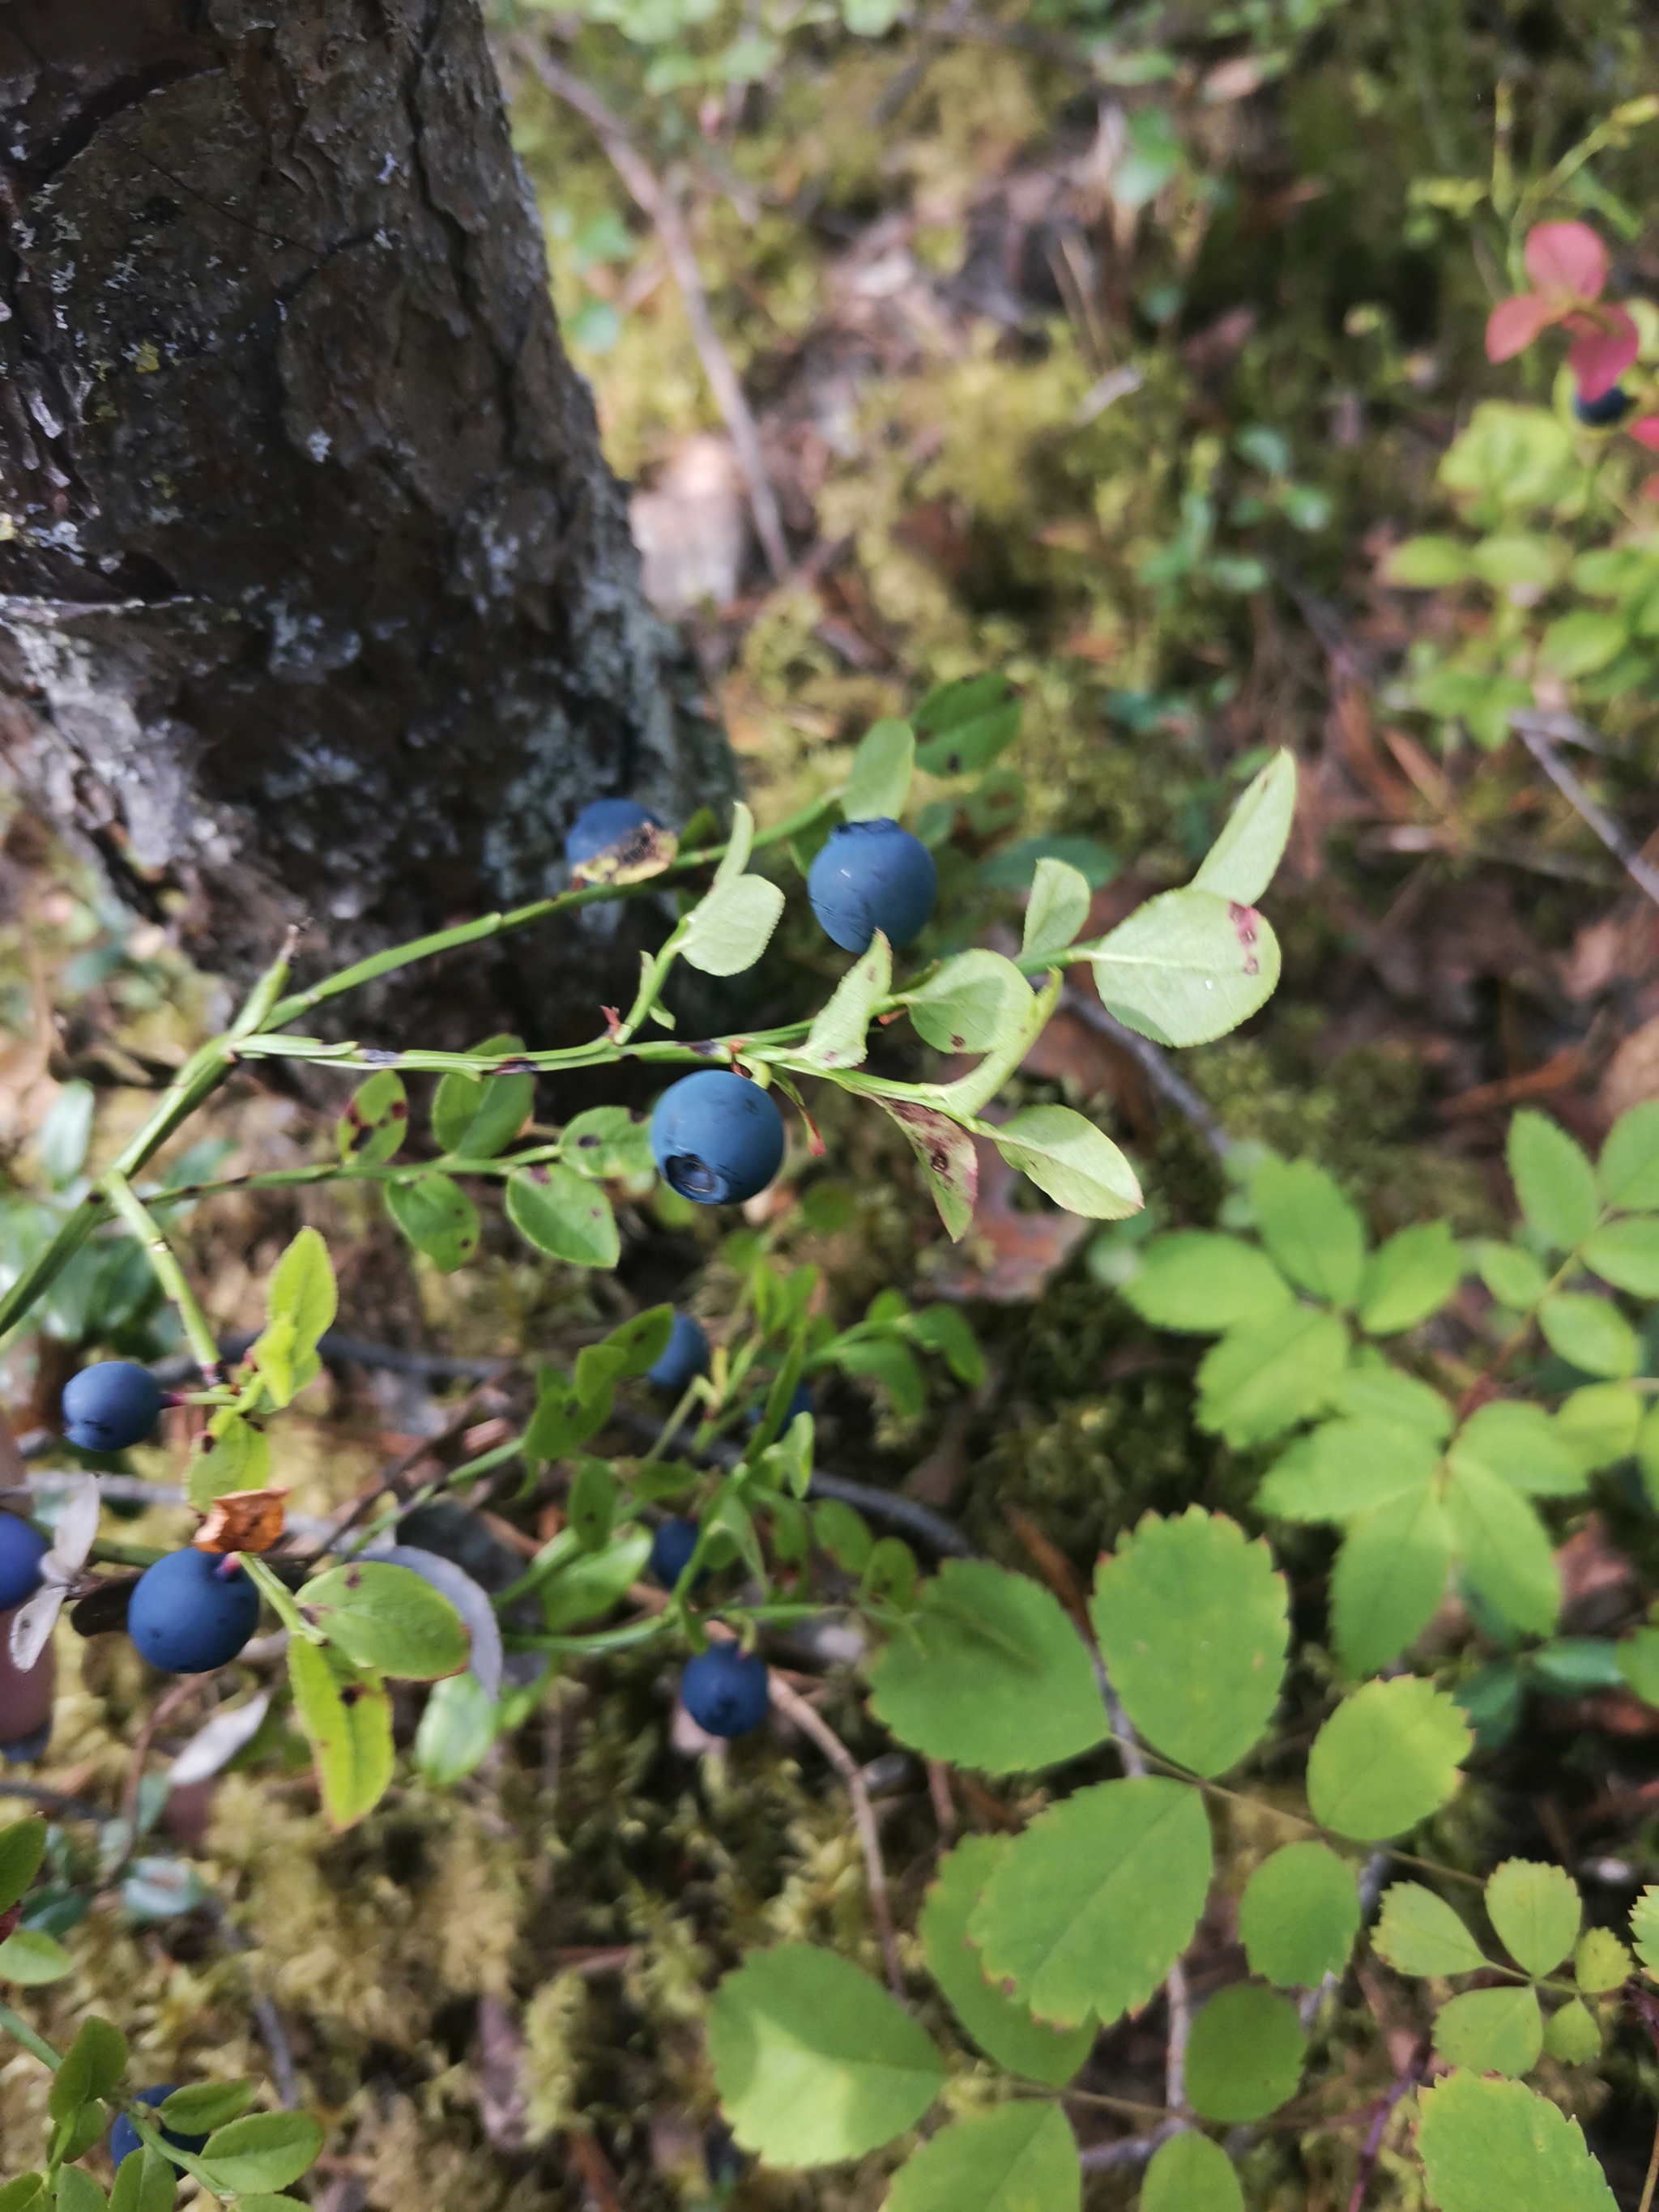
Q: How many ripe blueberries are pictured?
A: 12